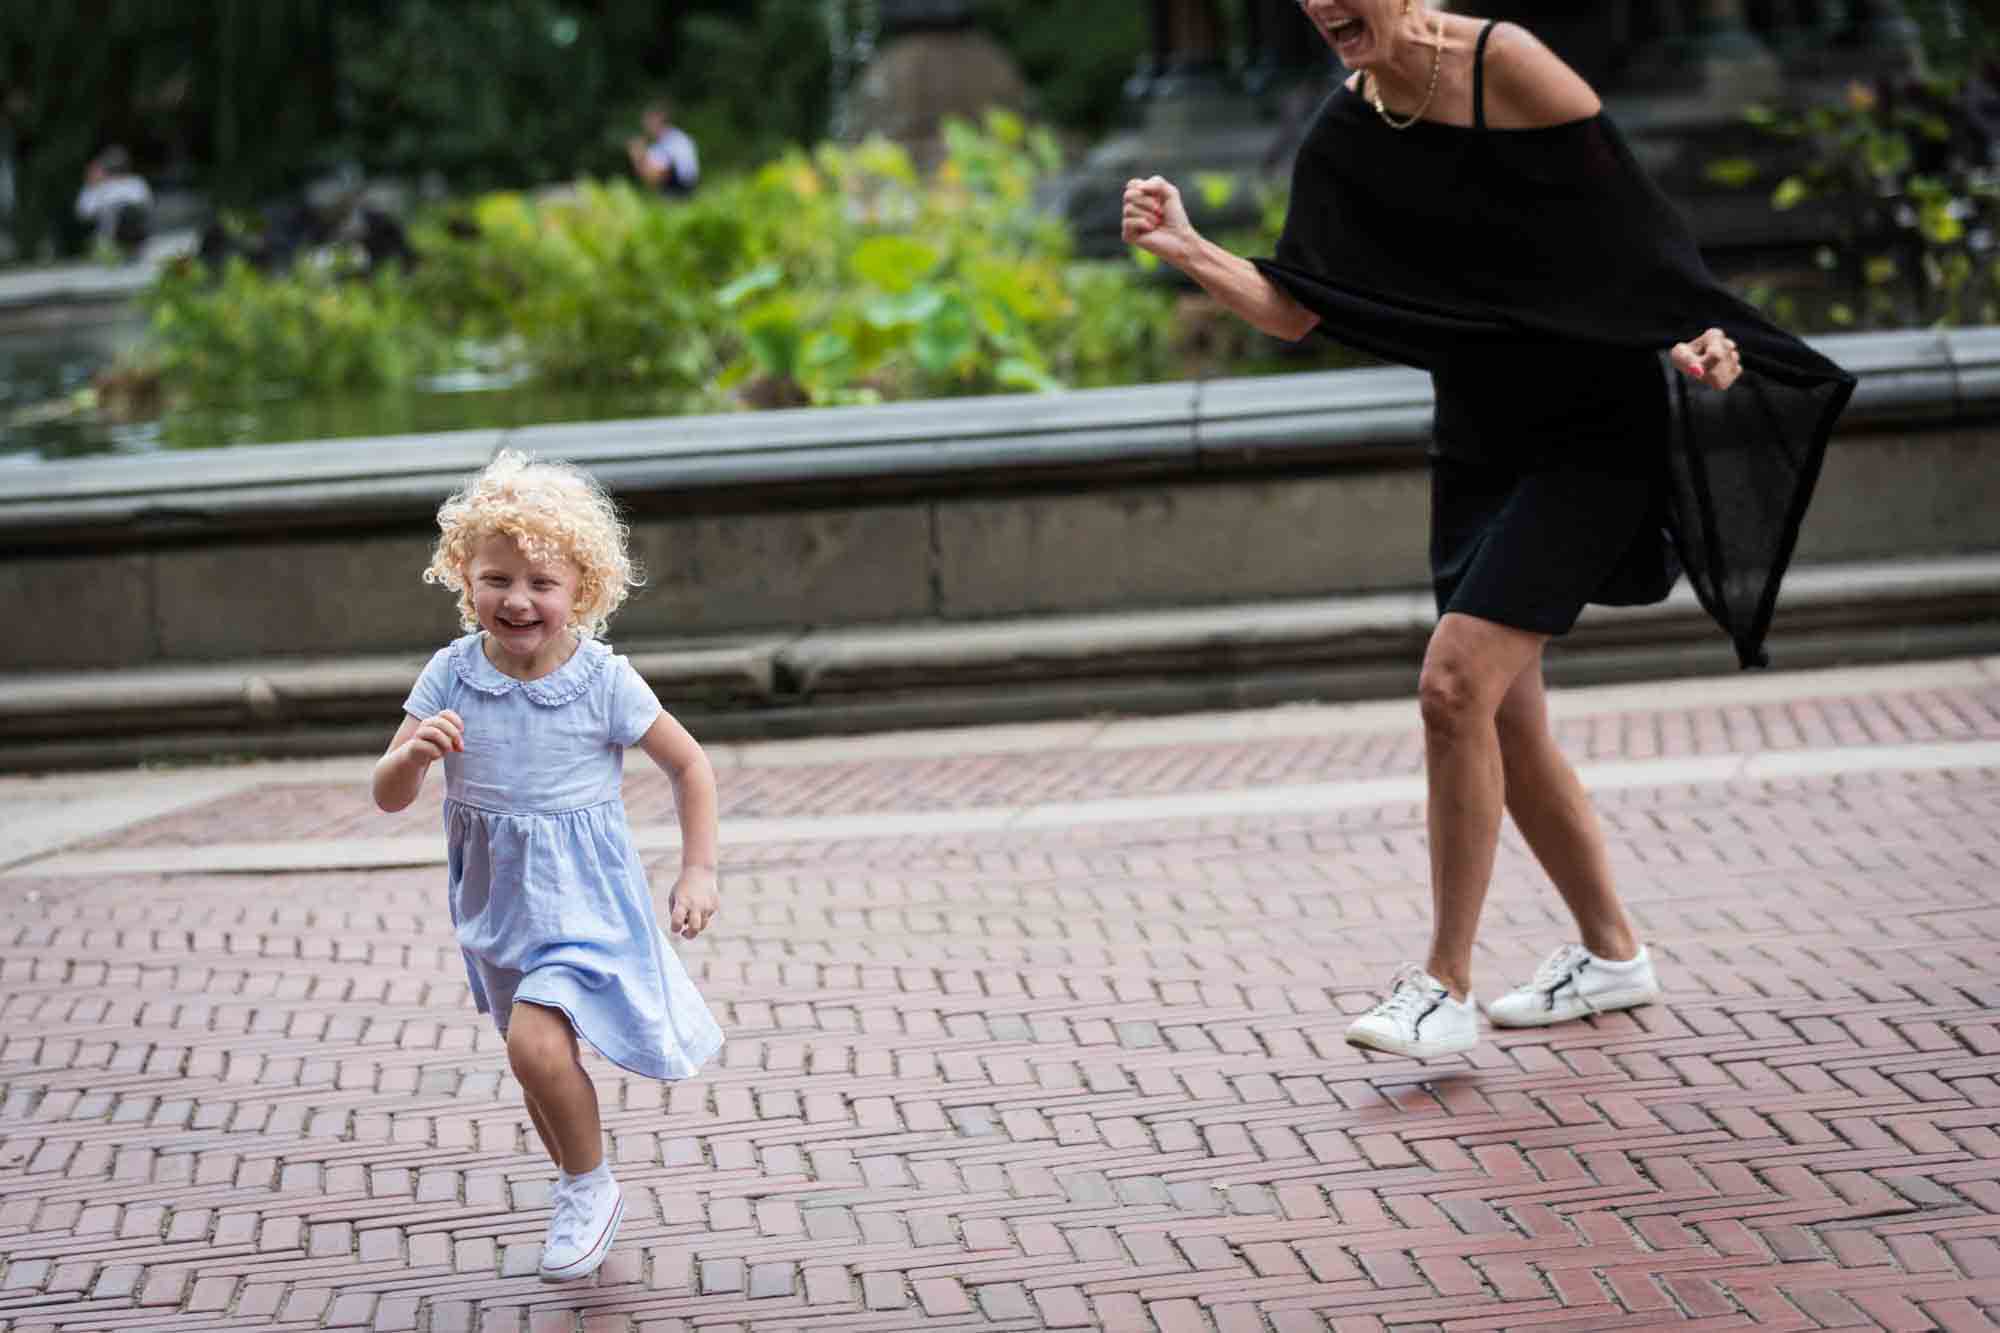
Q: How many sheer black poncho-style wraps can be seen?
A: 1